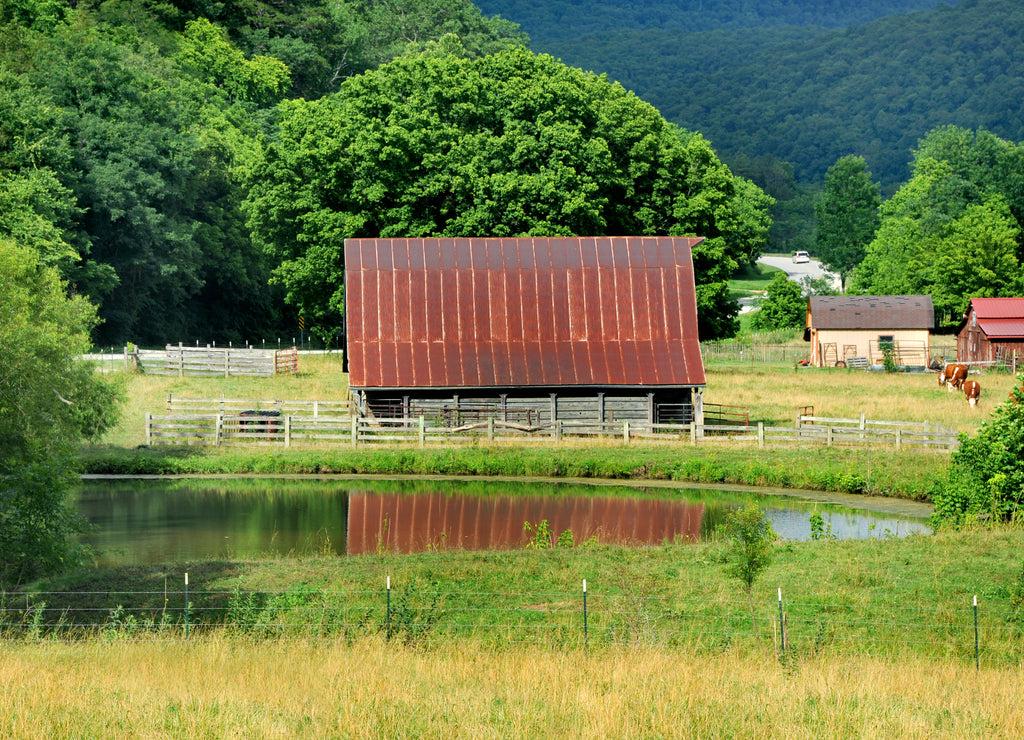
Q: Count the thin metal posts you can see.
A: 5